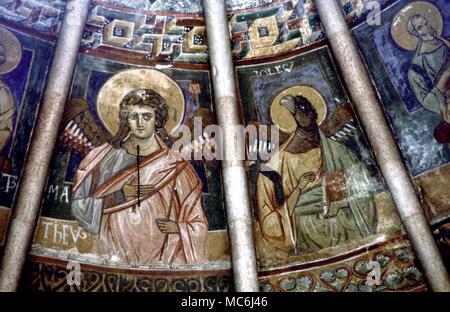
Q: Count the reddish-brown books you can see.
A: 1